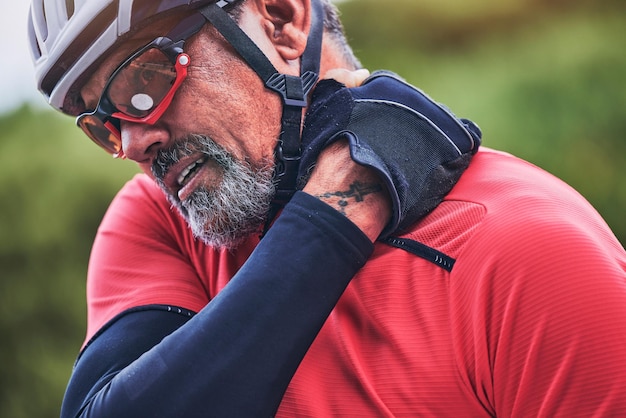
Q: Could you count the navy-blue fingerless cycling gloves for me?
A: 1